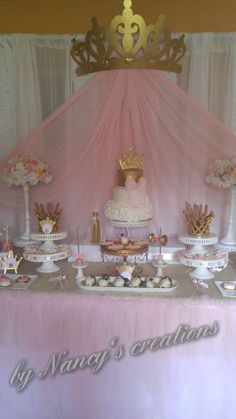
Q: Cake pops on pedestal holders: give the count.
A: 2